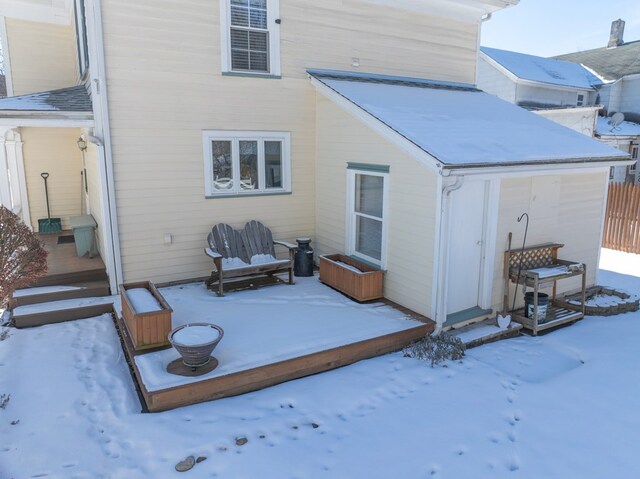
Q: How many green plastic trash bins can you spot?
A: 1